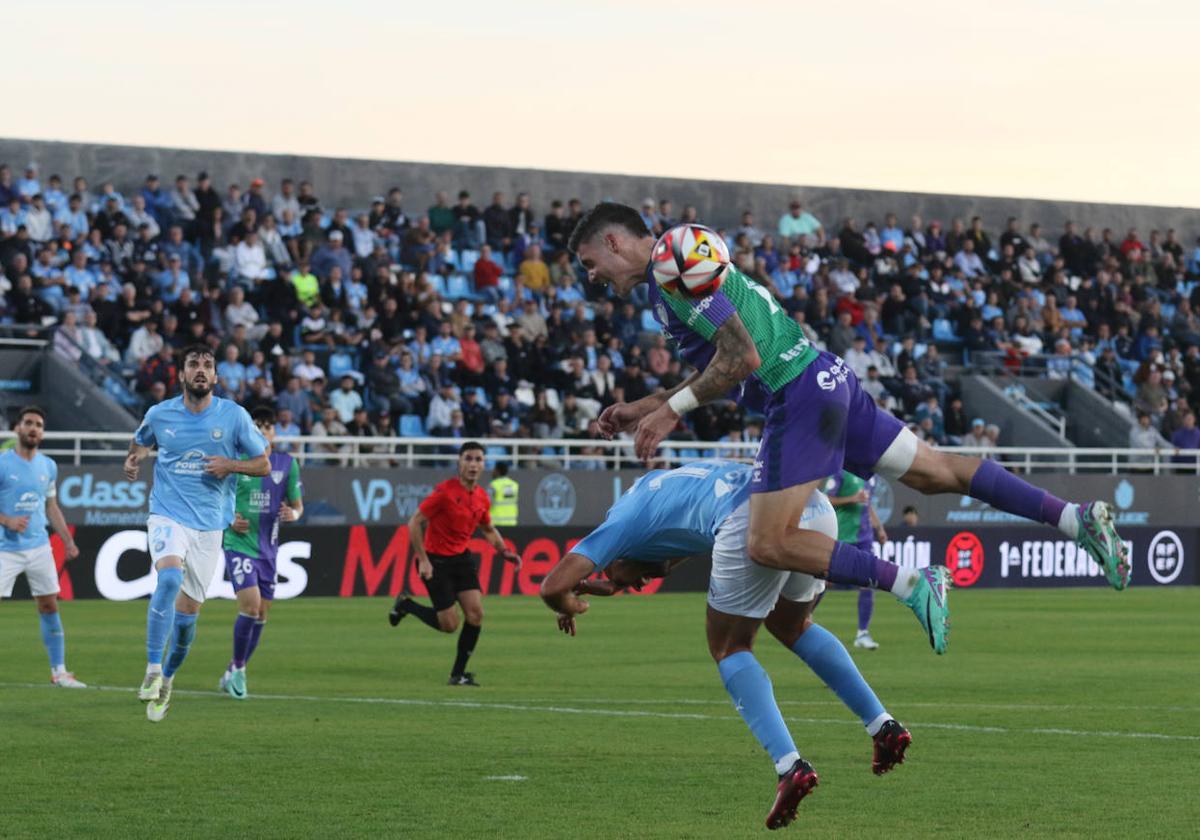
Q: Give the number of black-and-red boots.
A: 2